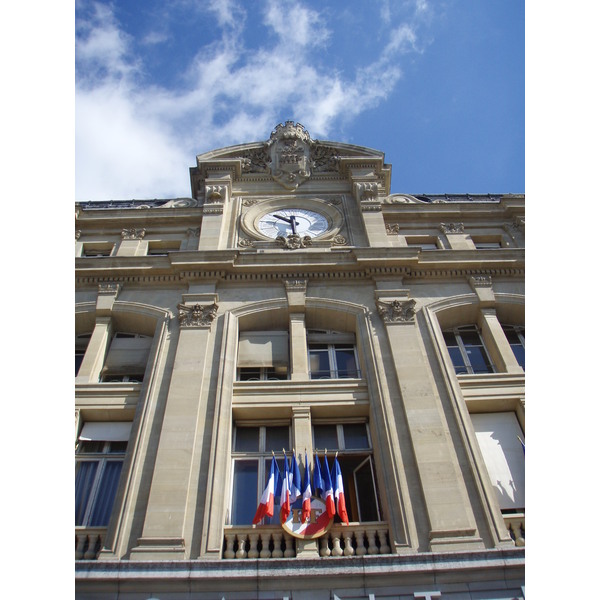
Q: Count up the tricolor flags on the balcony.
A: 7